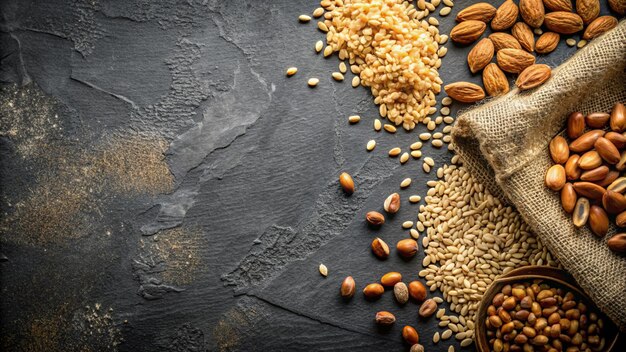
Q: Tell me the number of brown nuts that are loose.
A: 14